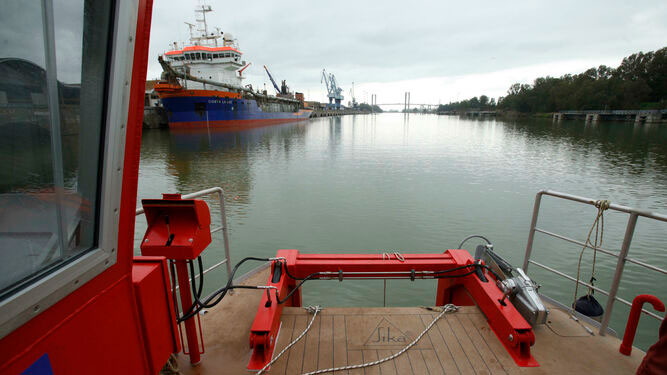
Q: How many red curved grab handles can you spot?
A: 1